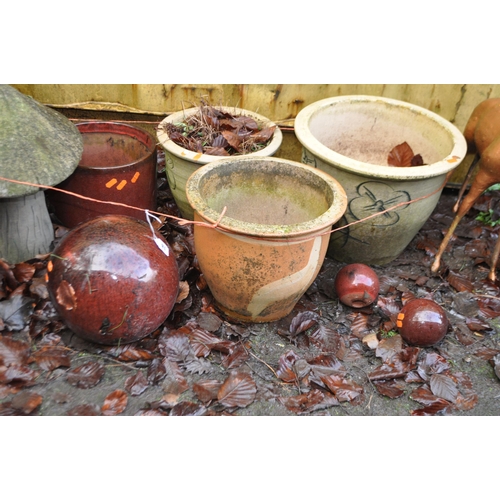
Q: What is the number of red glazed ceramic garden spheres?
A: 3